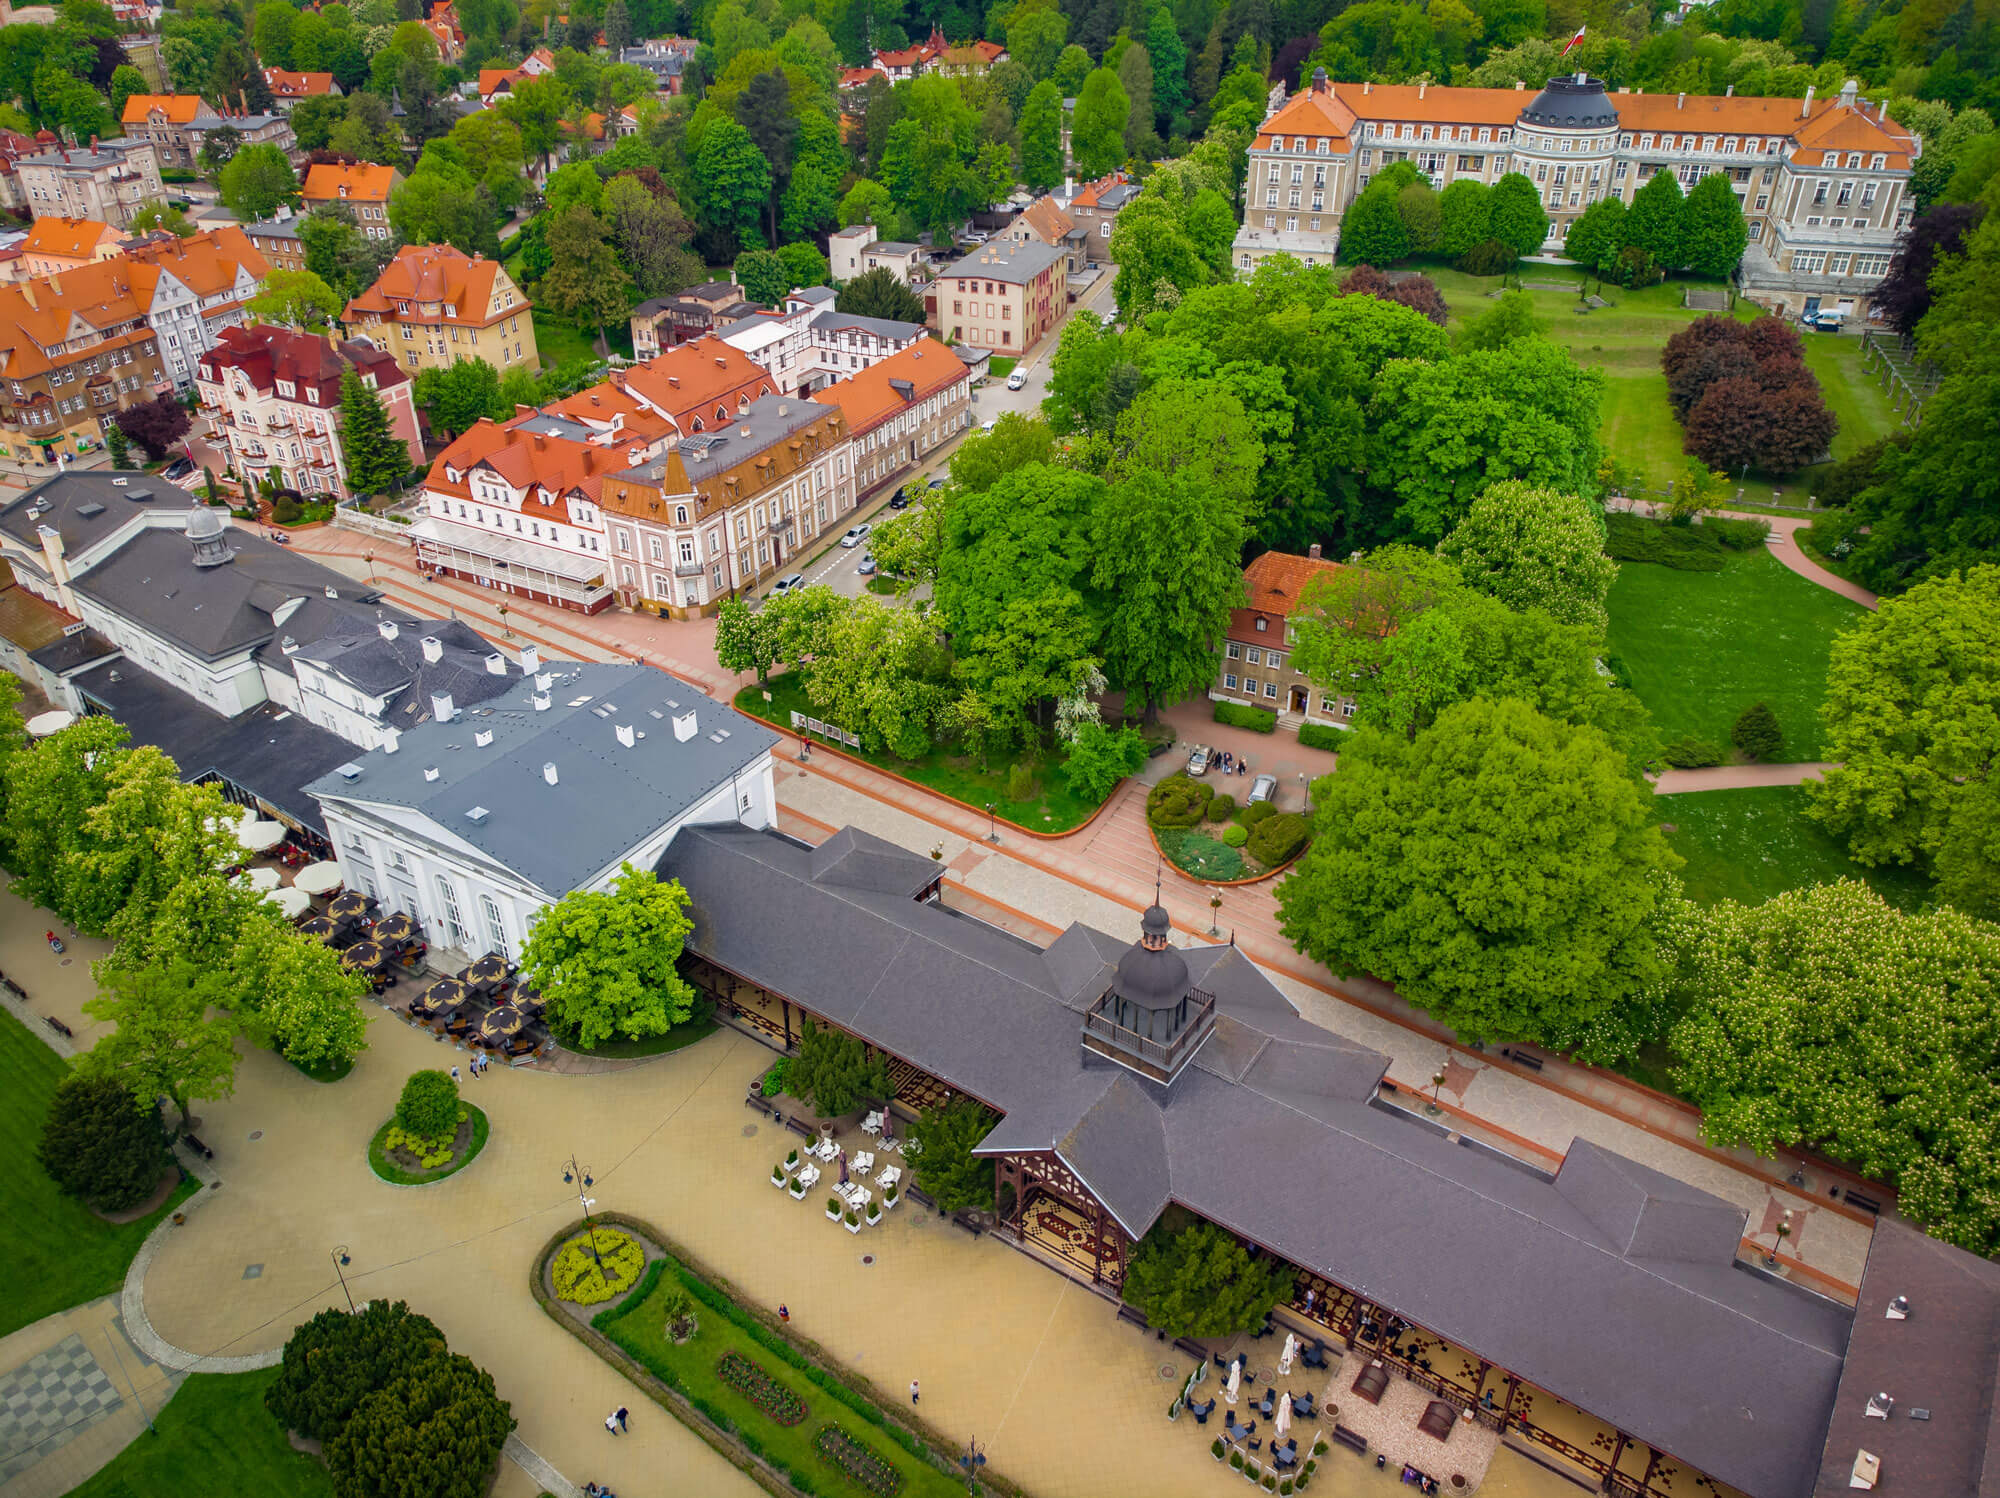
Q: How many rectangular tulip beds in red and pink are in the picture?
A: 2